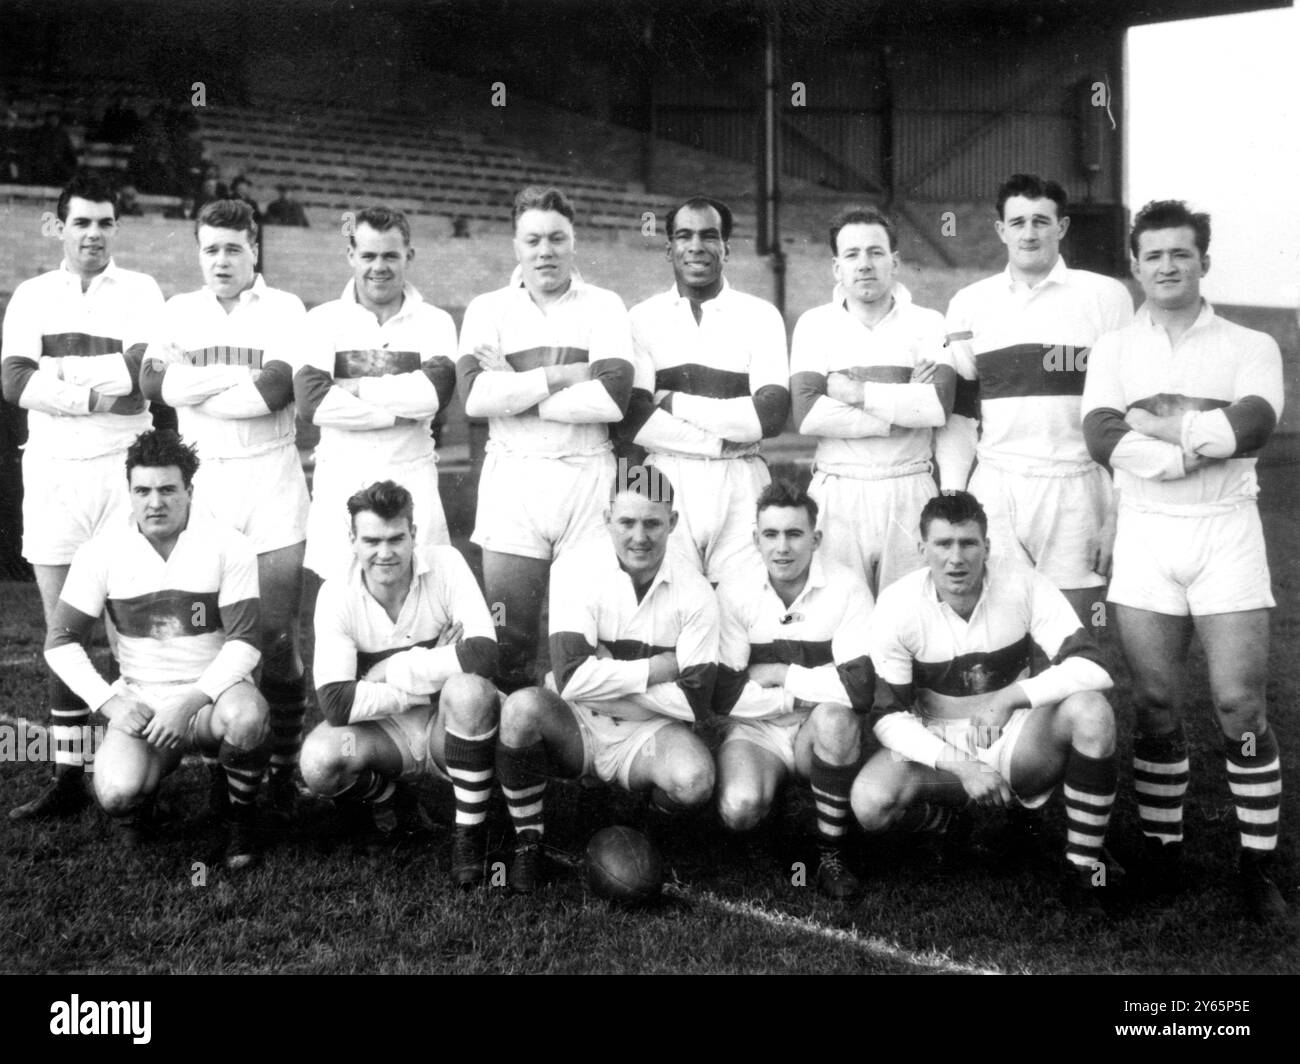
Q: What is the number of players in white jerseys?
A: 13